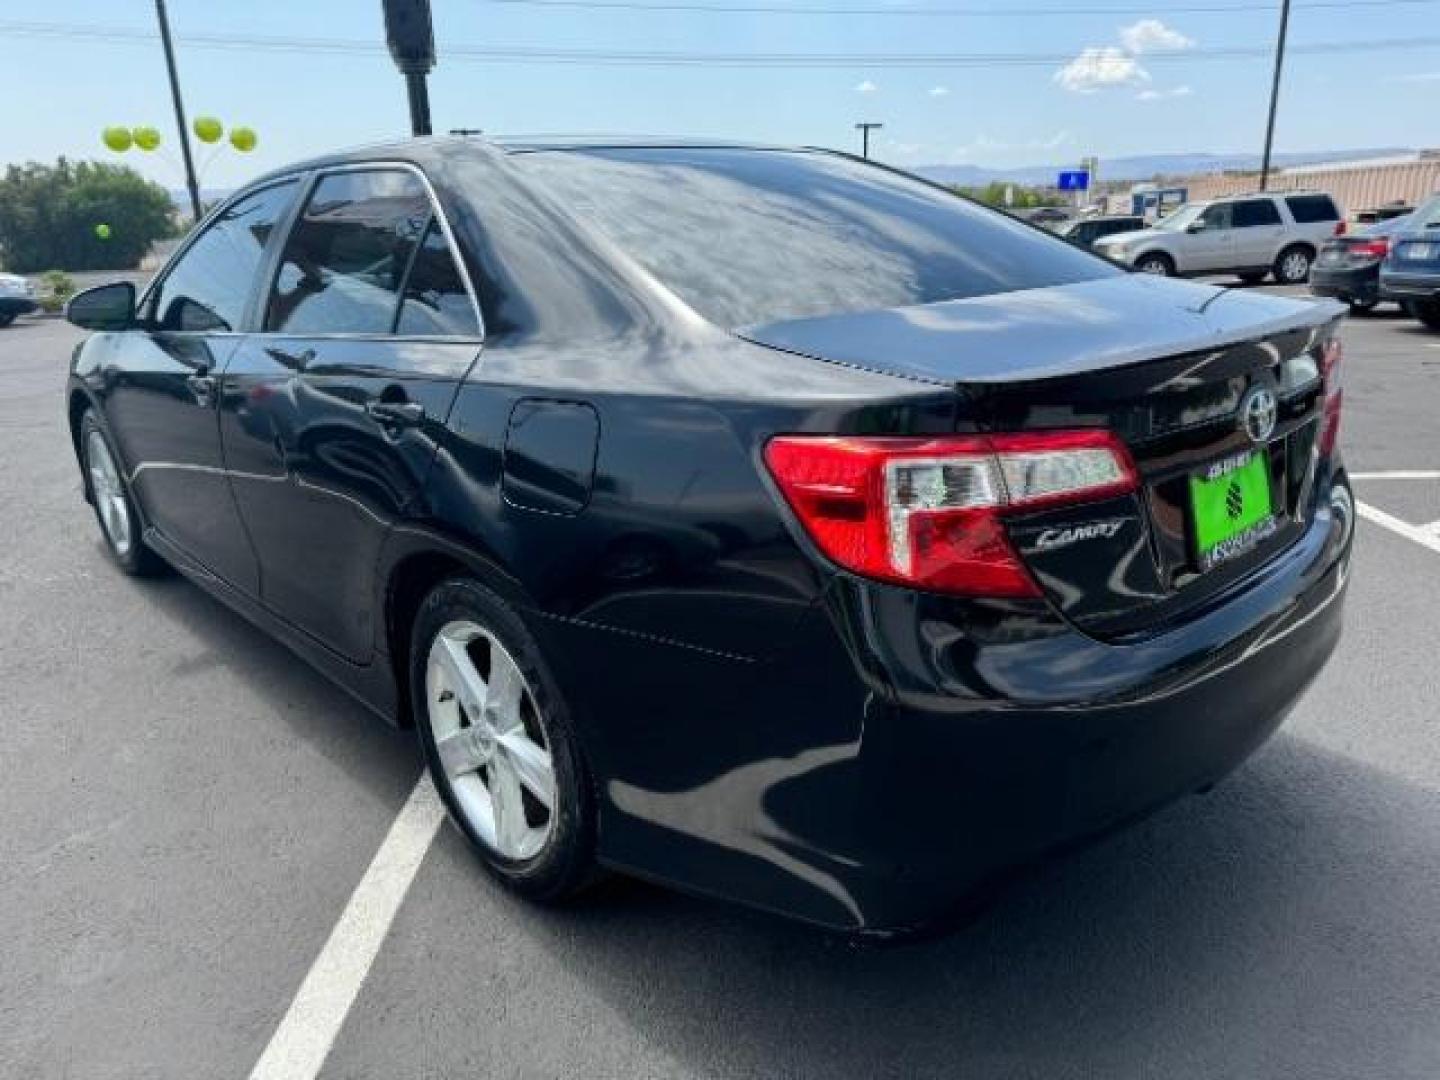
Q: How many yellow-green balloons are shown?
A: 5